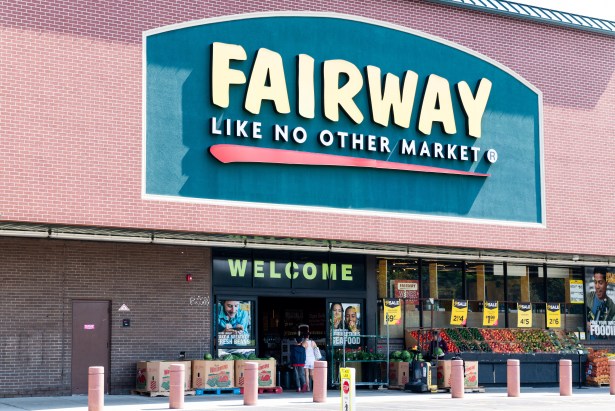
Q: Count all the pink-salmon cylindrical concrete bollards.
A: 8